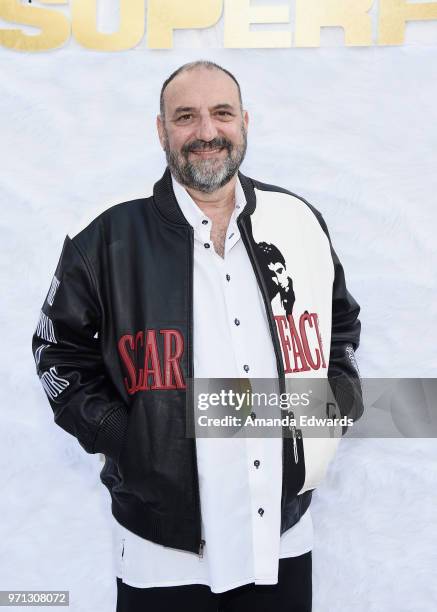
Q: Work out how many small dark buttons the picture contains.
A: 8